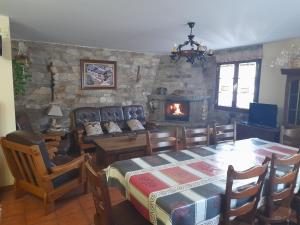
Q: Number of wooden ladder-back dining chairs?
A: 7